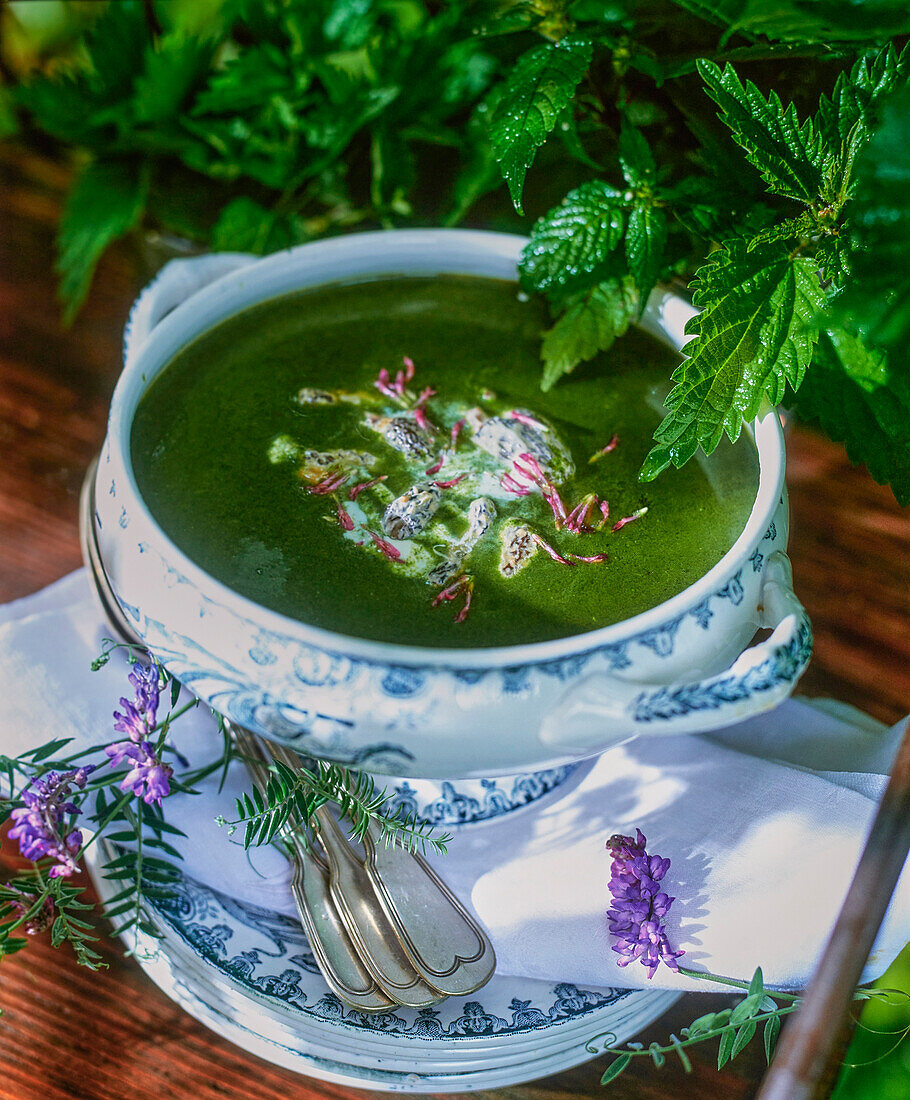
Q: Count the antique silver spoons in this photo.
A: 3